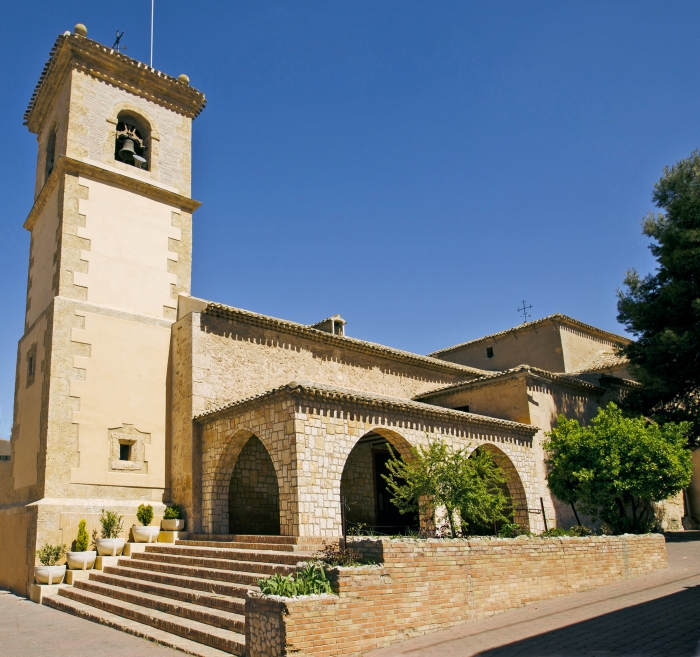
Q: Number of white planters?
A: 5